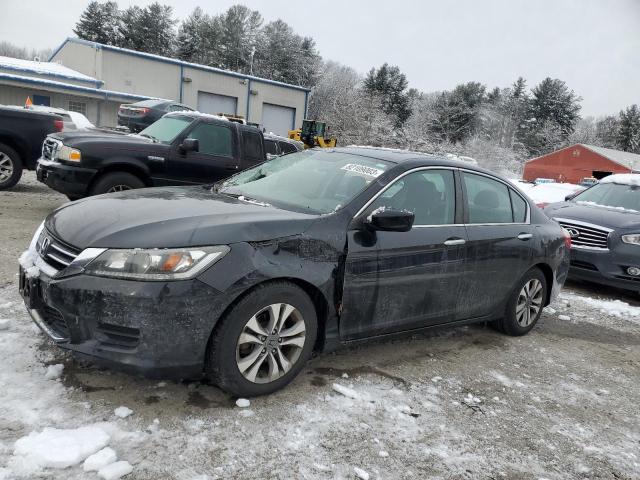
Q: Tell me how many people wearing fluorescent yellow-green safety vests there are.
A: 0